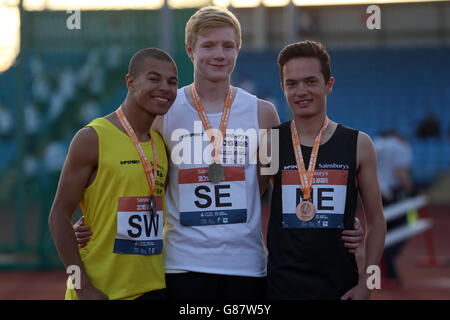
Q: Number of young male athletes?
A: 3